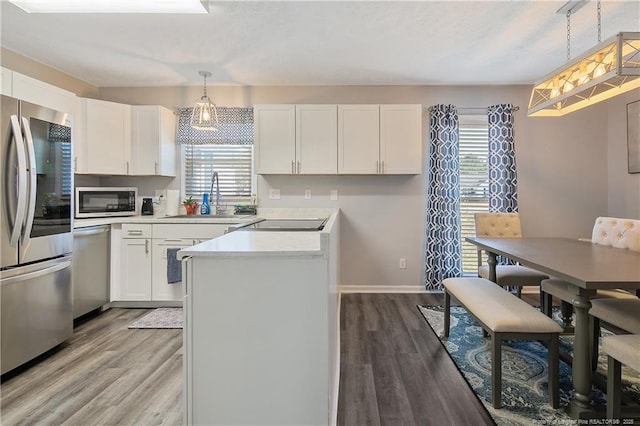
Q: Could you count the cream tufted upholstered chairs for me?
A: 2